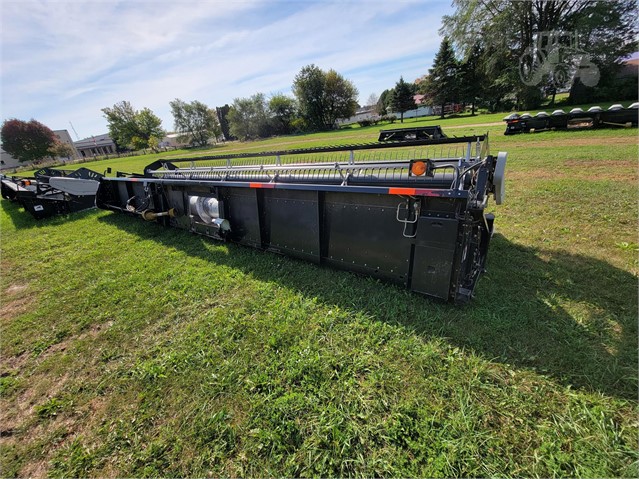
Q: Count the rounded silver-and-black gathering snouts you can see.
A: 8